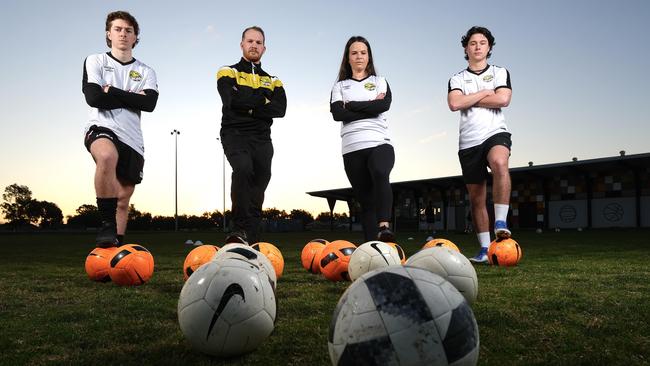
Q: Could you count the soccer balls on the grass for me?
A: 14